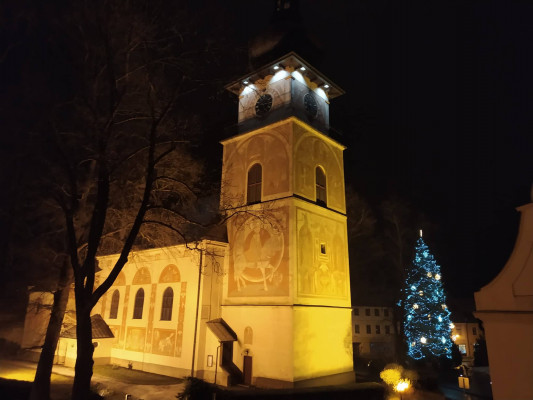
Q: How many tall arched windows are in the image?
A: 5